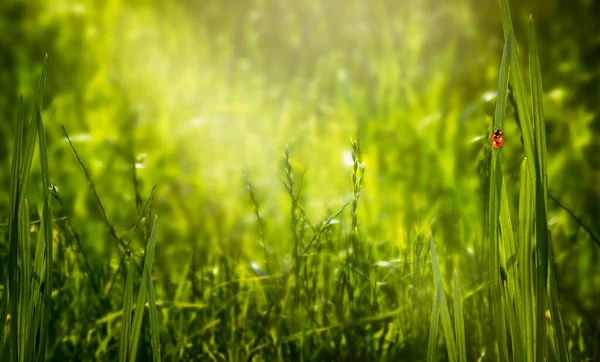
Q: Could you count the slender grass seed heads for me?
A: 3